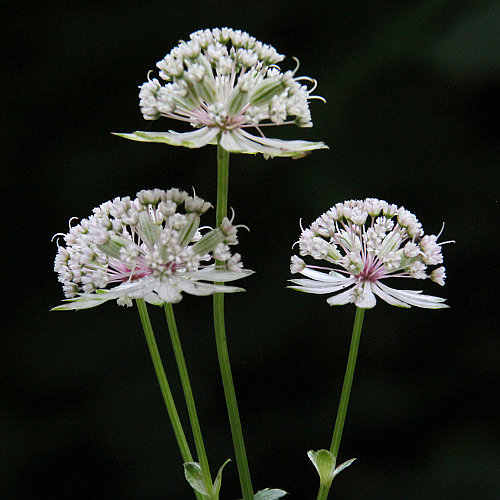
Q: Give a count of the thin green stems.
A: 4